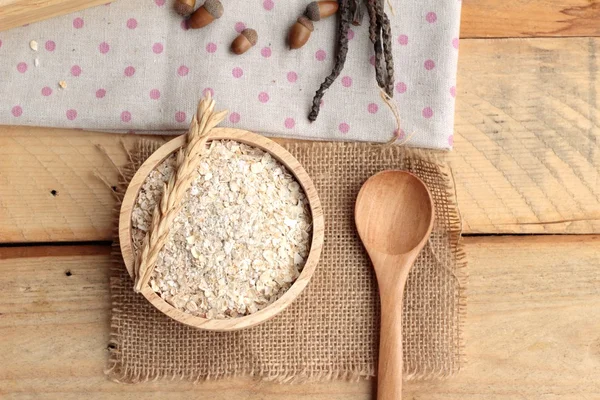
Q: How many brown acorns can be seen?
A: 5